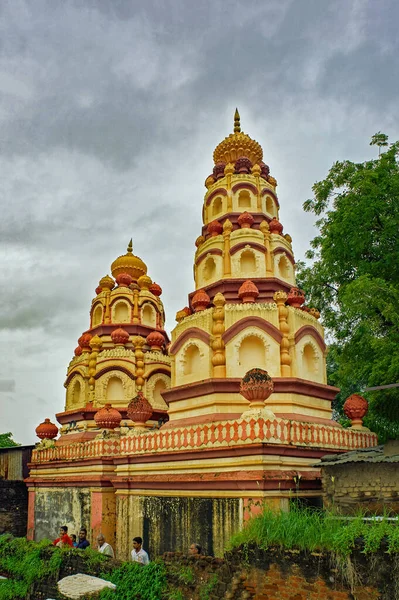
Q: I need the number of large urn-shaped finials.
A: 5